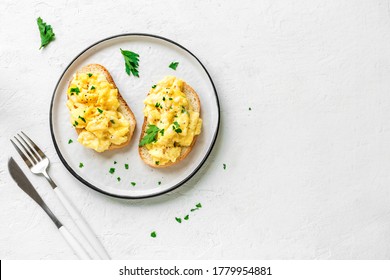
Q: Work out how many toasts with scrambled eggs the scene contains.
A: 2